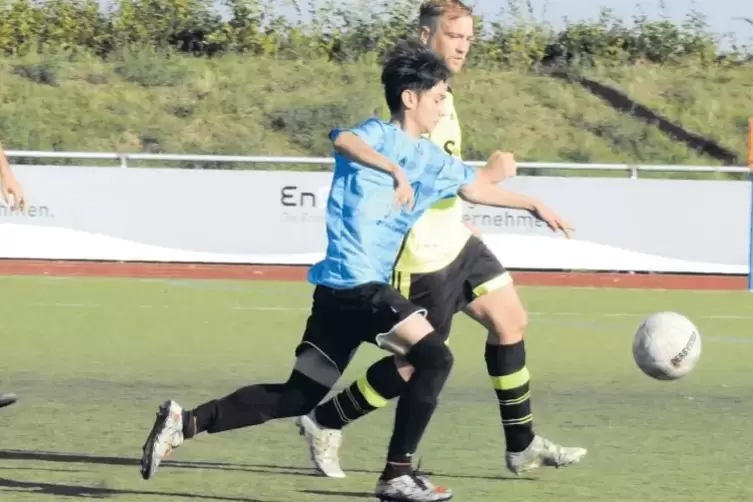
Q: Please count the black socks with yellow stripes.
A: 2